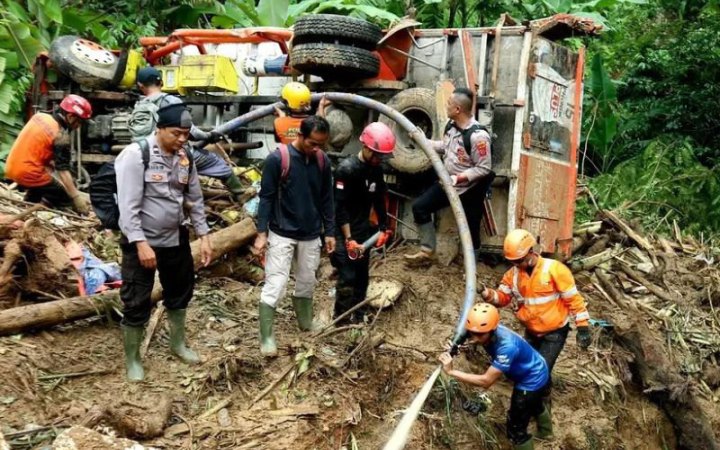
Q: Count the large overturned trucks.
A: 1